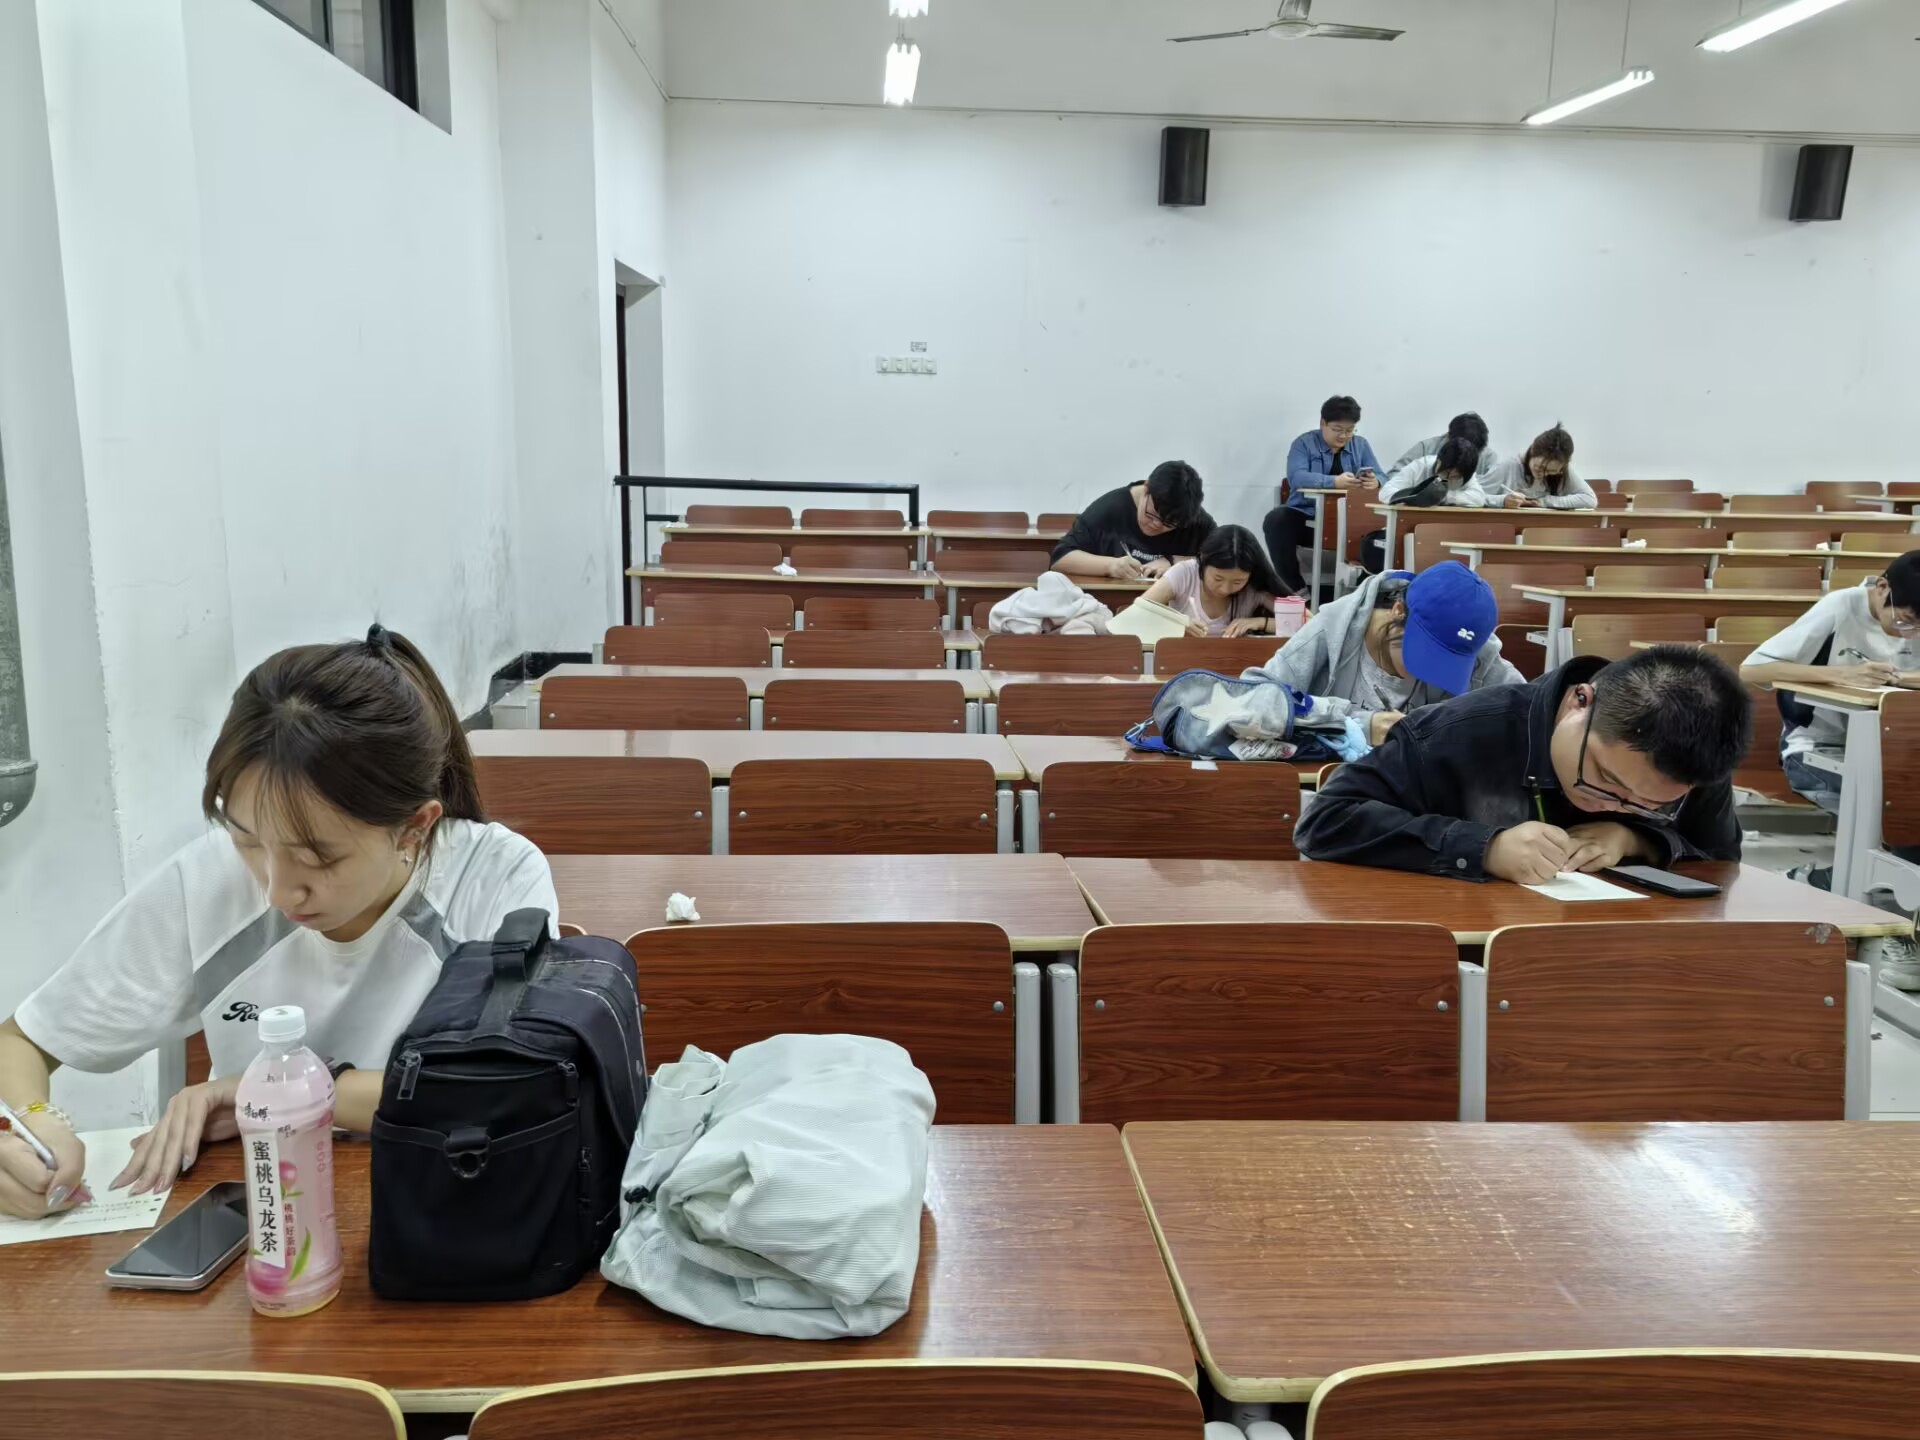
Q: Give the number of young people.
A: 10